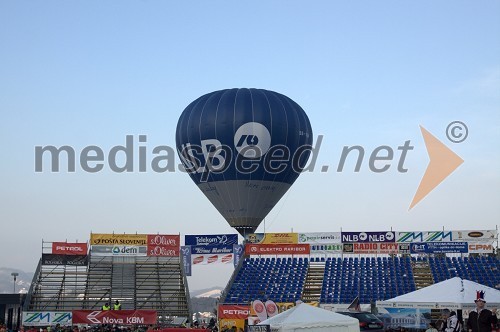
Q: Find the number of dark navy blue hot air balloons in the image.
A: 1